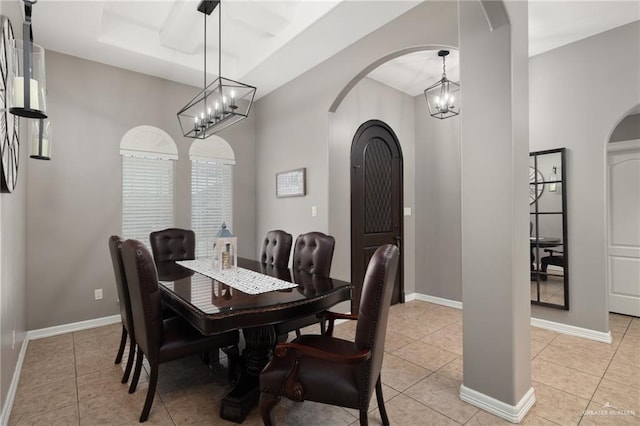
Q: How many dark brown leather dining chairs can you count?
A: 6